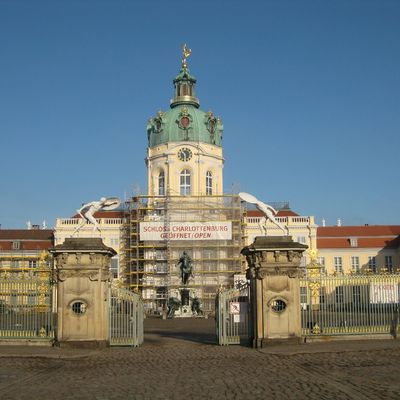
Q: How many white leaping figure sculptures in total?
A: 2